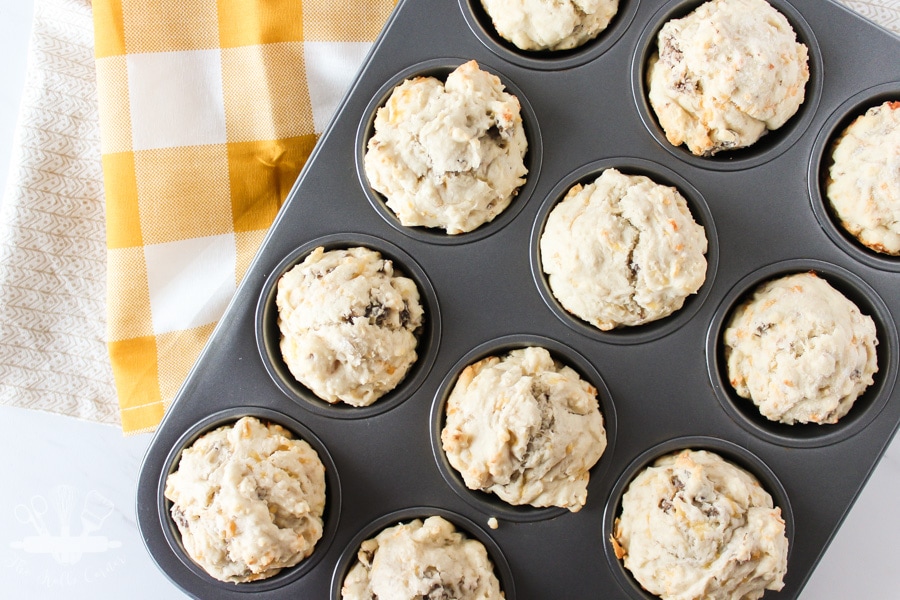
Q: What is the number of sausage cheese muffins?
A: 11